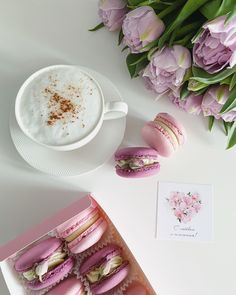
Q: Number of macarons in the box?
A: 5